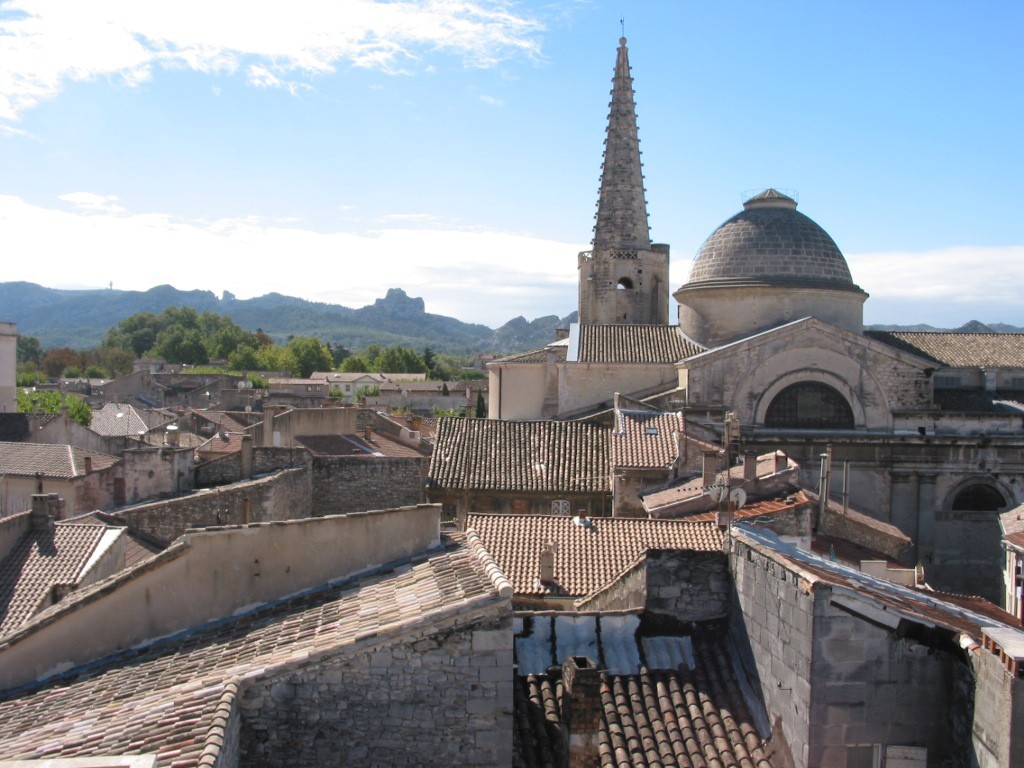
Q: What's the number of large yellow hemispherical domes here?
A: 0